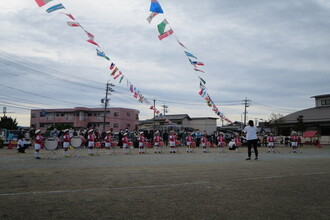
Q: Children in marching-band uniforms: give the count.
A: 14